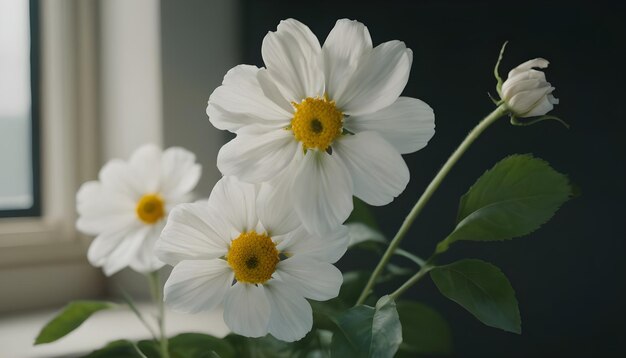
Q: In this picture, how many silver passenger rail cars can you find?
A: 0